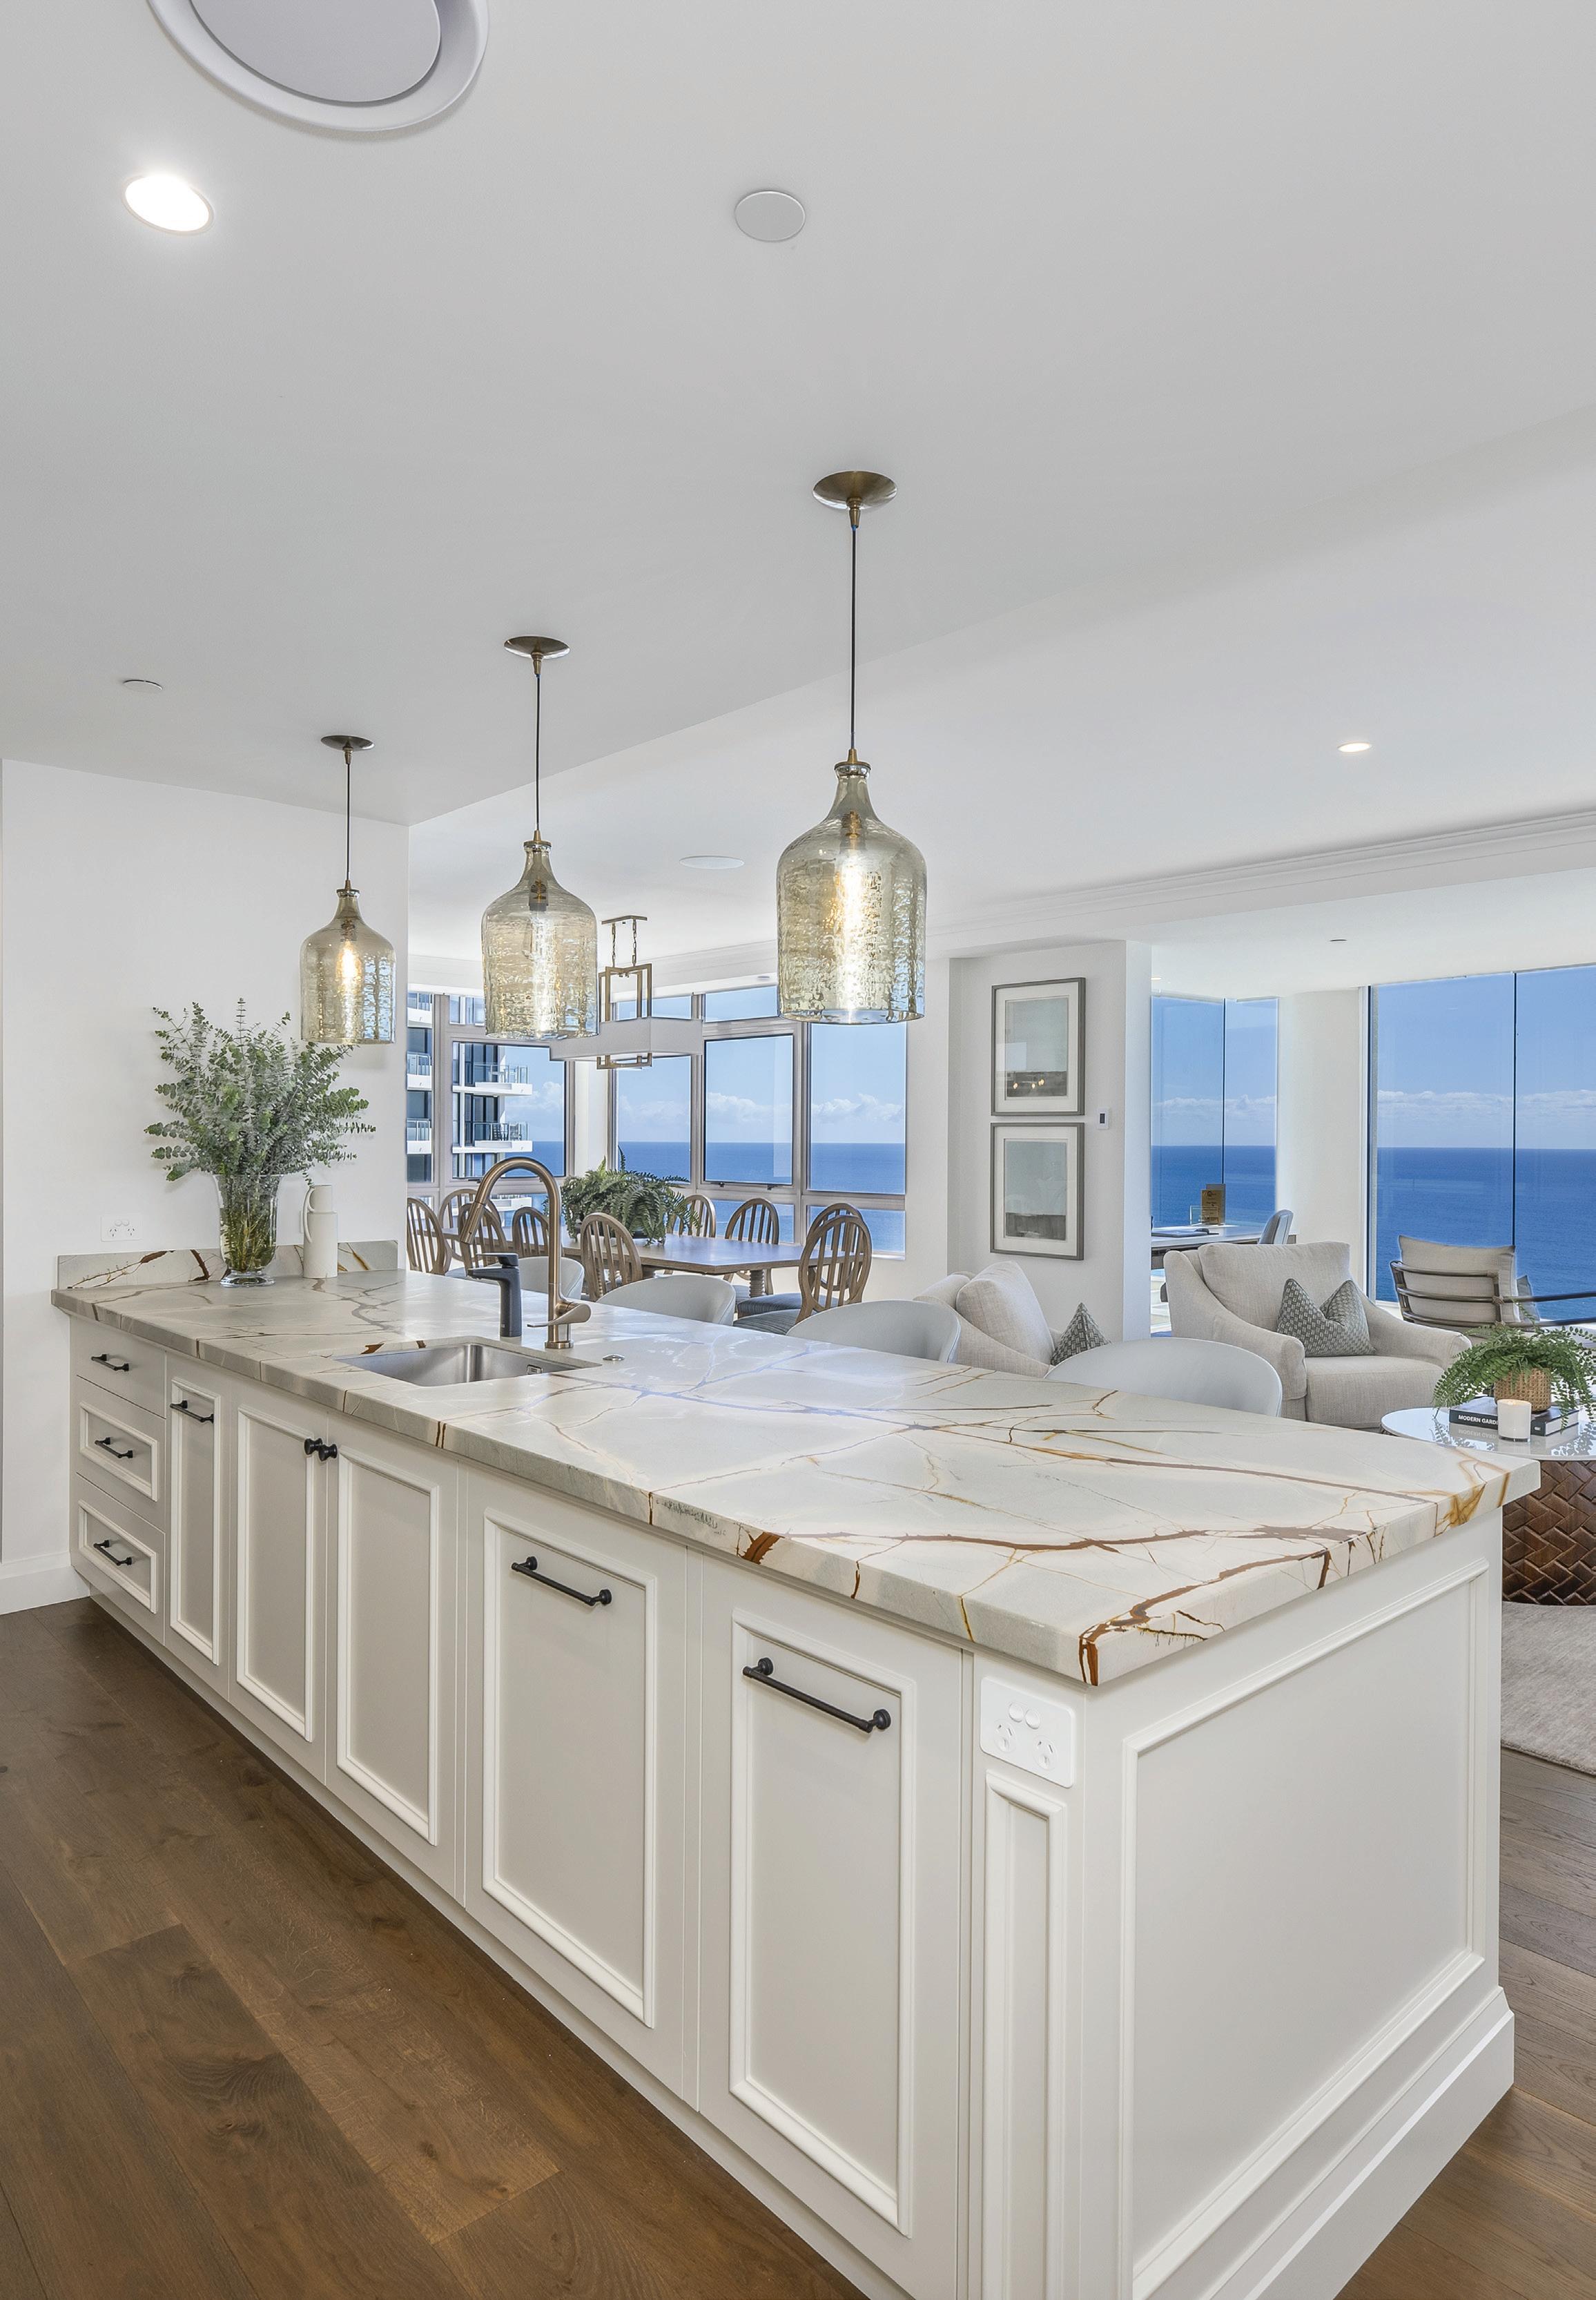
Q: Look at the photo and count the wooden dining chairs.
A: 9